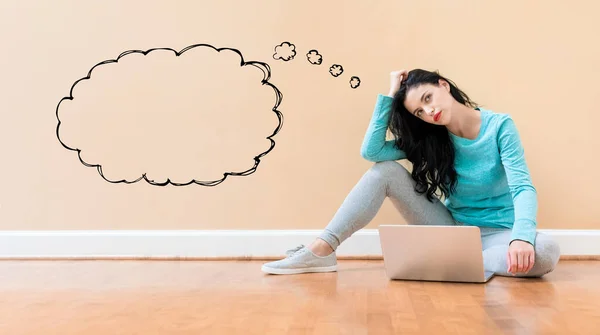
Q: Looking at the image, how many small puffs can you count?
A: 4